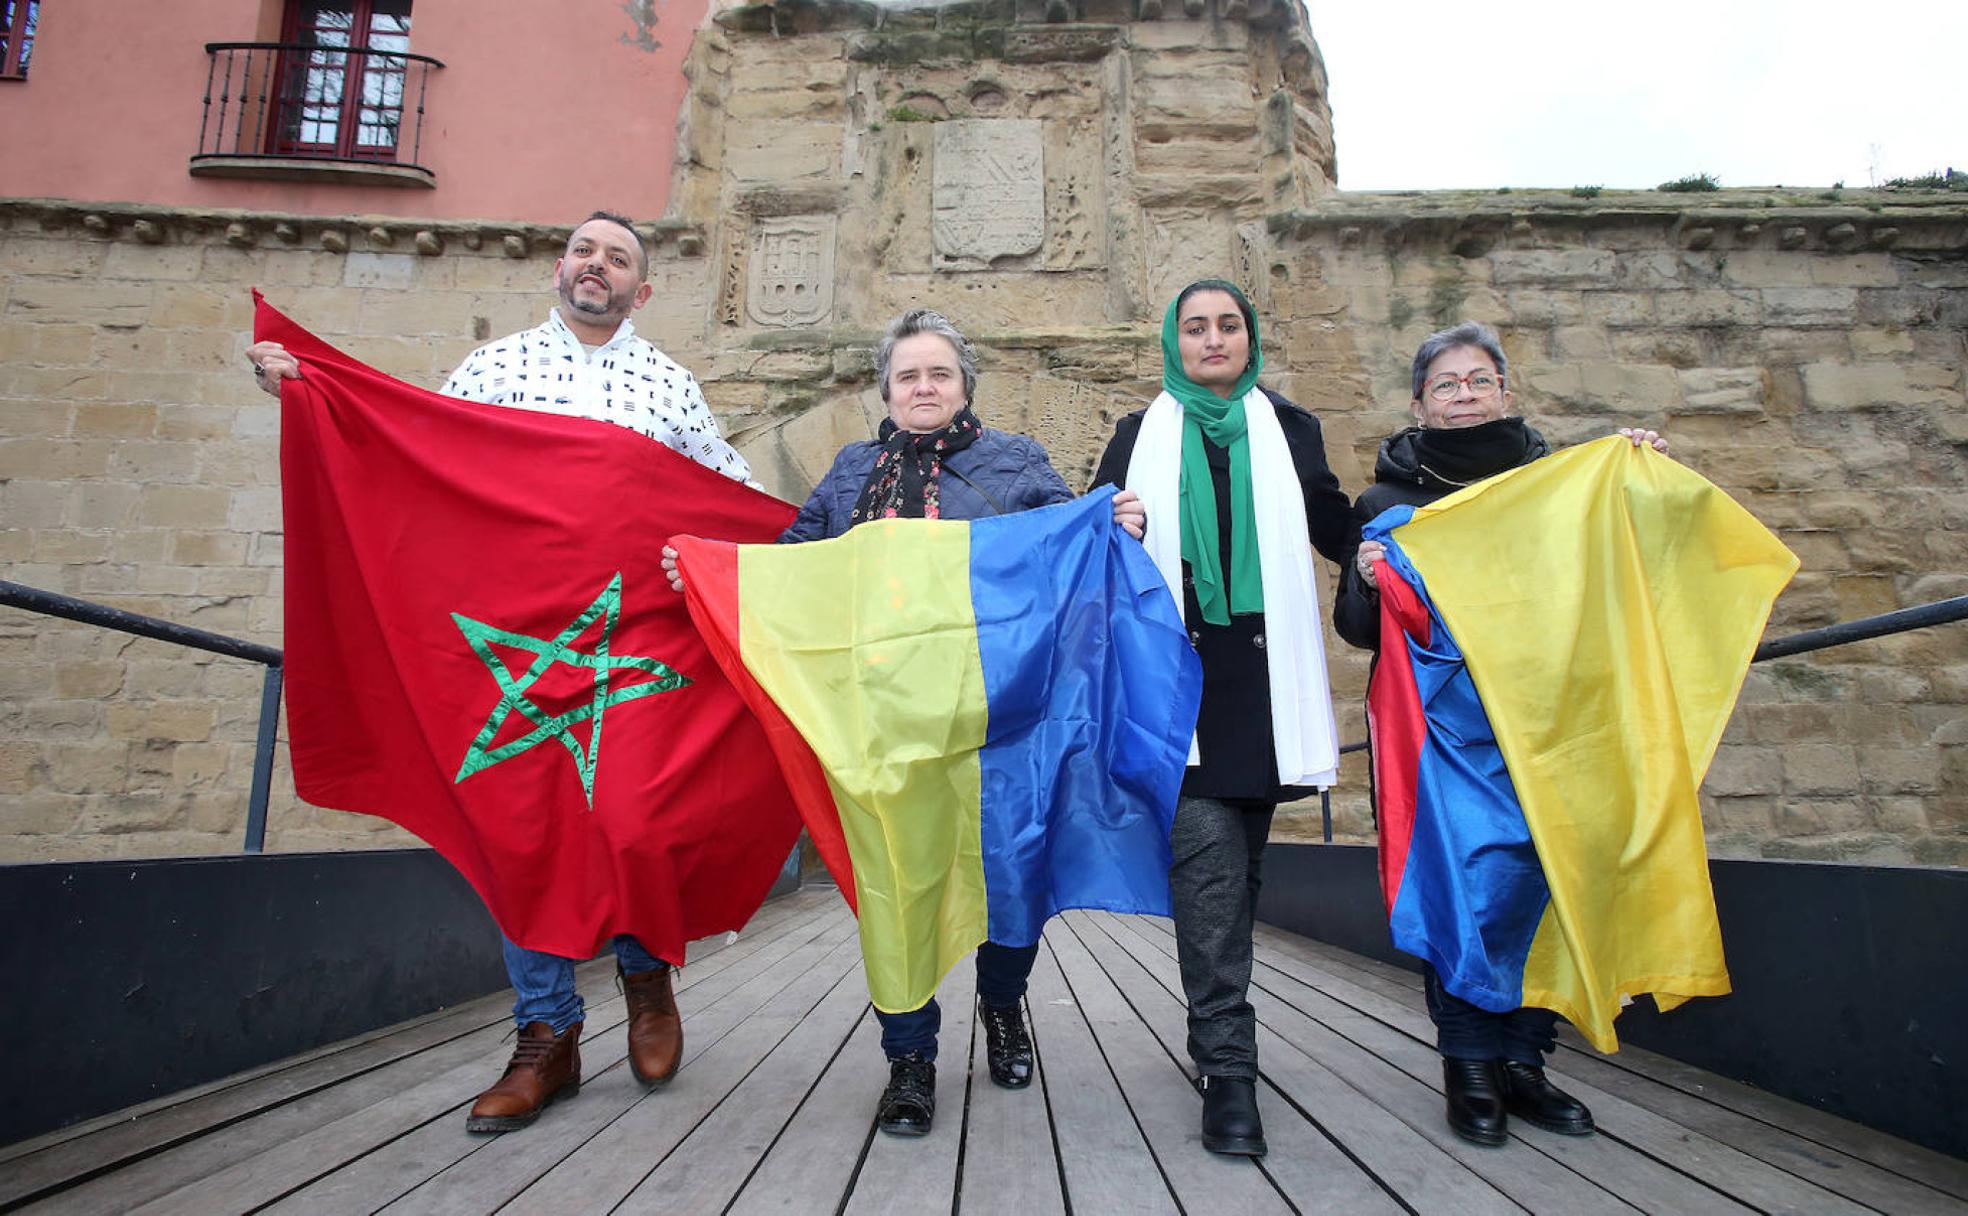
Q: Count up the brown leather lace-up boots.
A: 2